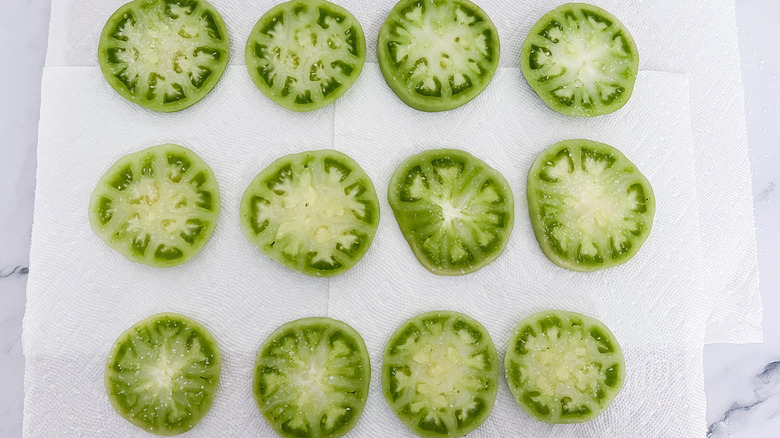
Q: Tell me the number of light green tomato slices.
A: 12